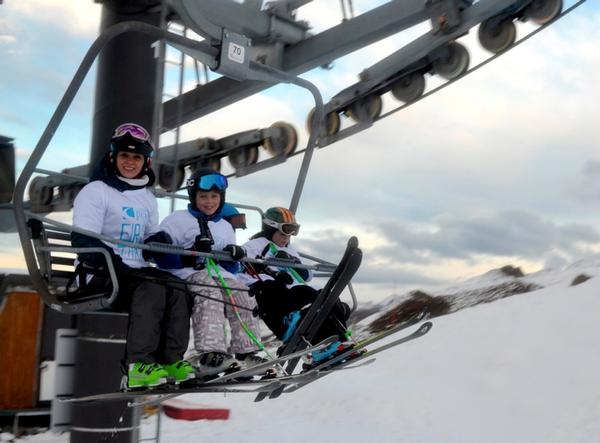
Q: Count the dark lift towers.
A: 1